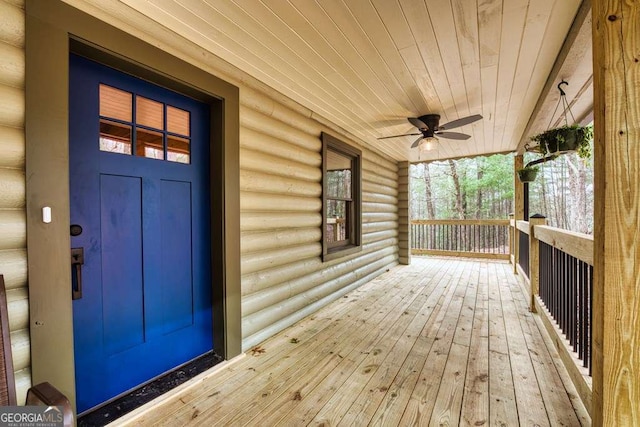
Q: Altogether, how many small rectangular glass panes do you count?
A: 6